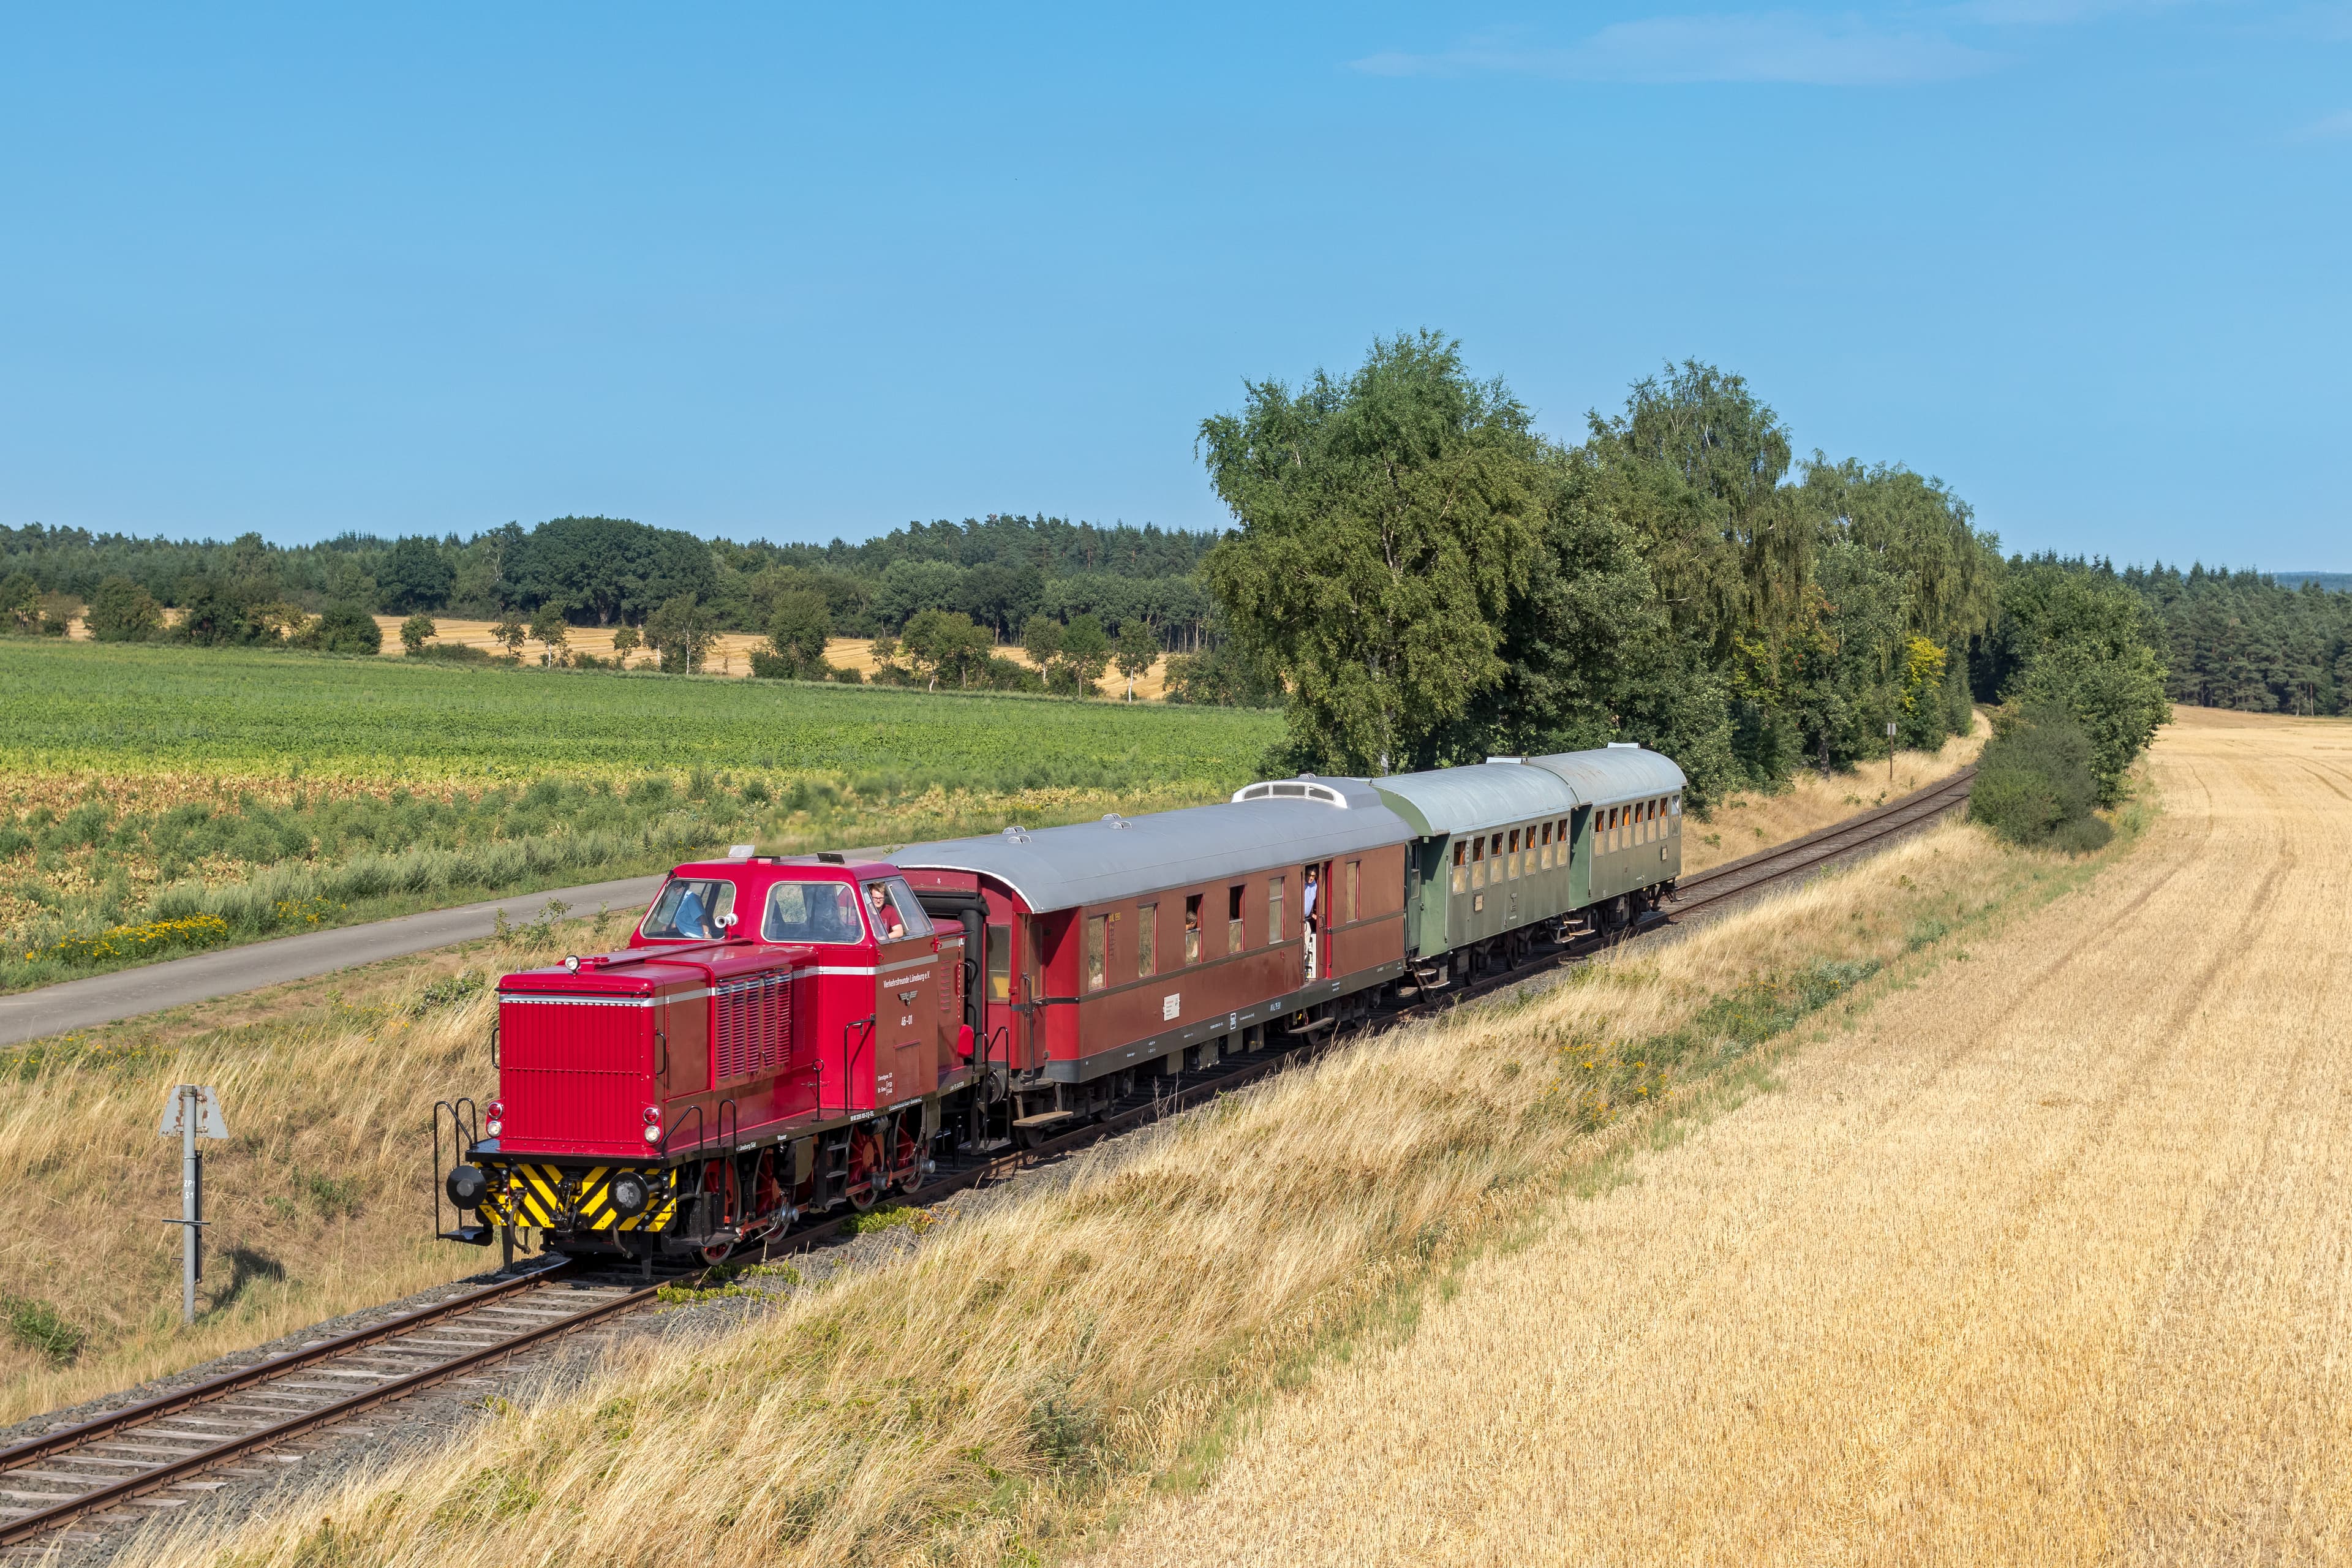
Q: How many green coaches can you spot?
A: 2